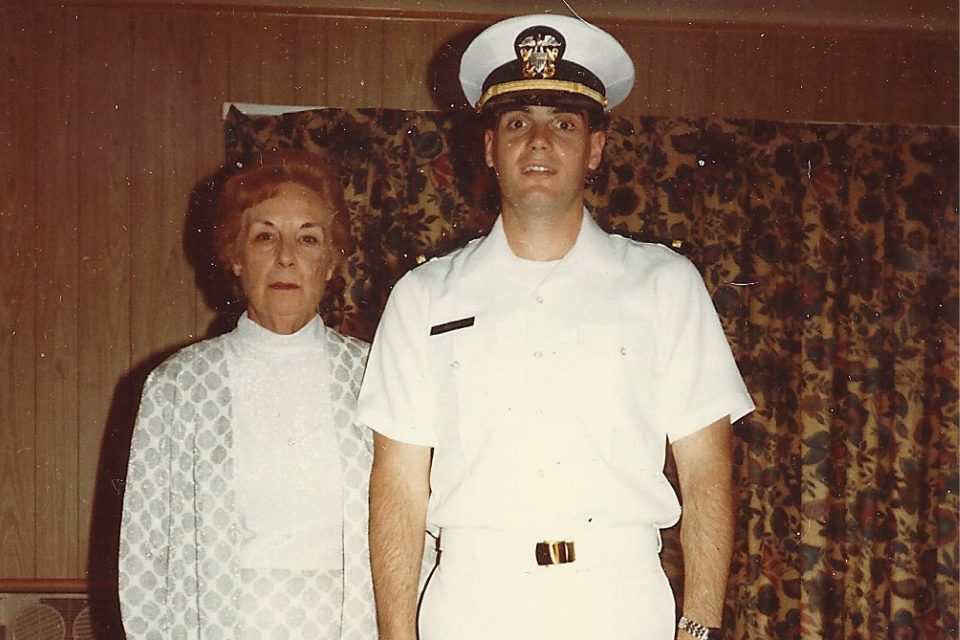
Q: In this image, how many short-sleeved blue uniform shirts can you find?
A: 0